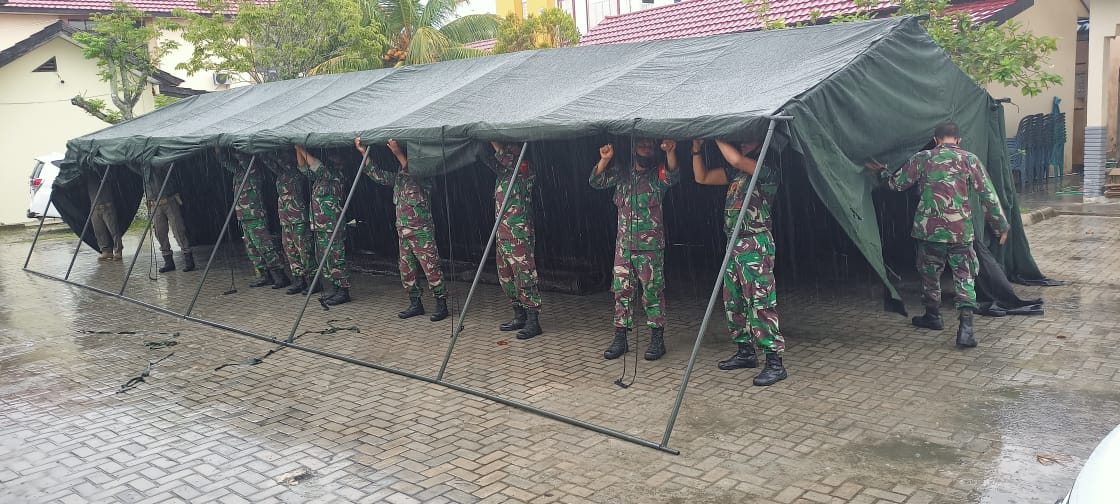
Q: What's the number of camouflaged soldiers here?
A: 8